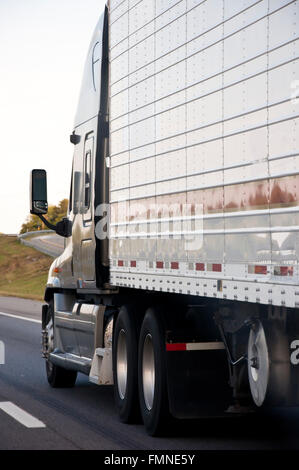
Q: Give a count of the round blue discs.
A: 0